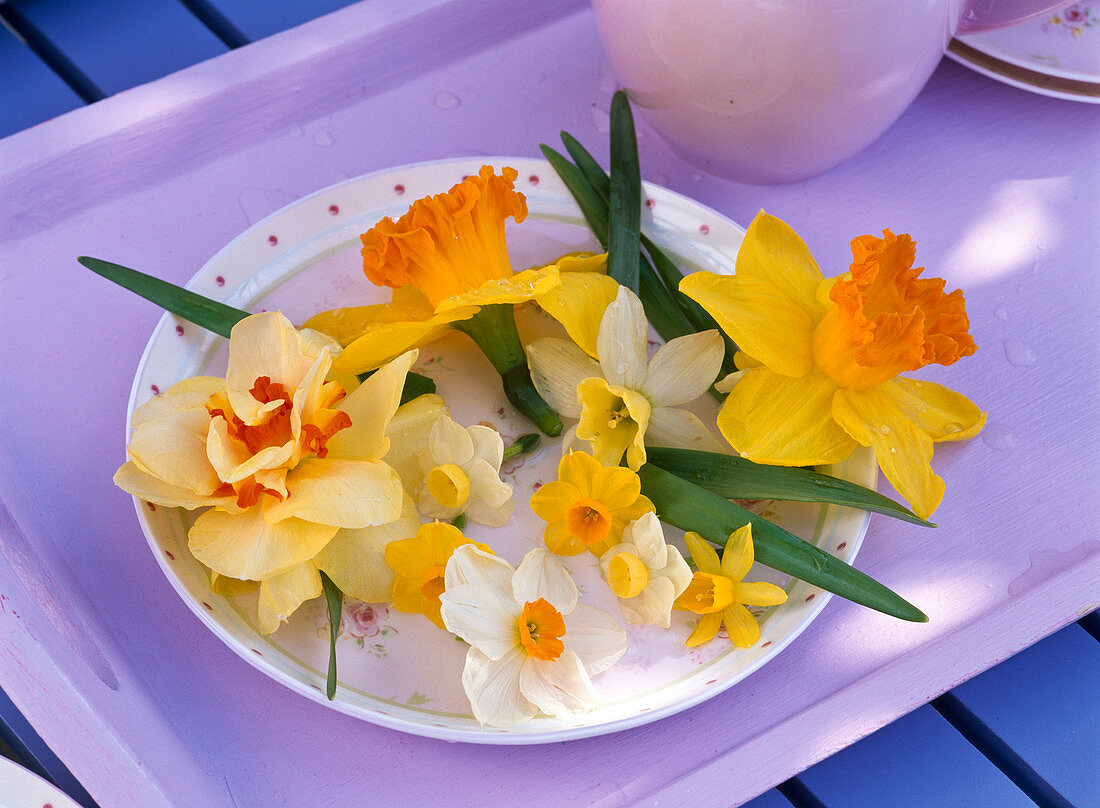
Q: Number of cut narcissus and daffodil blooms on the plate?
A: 10